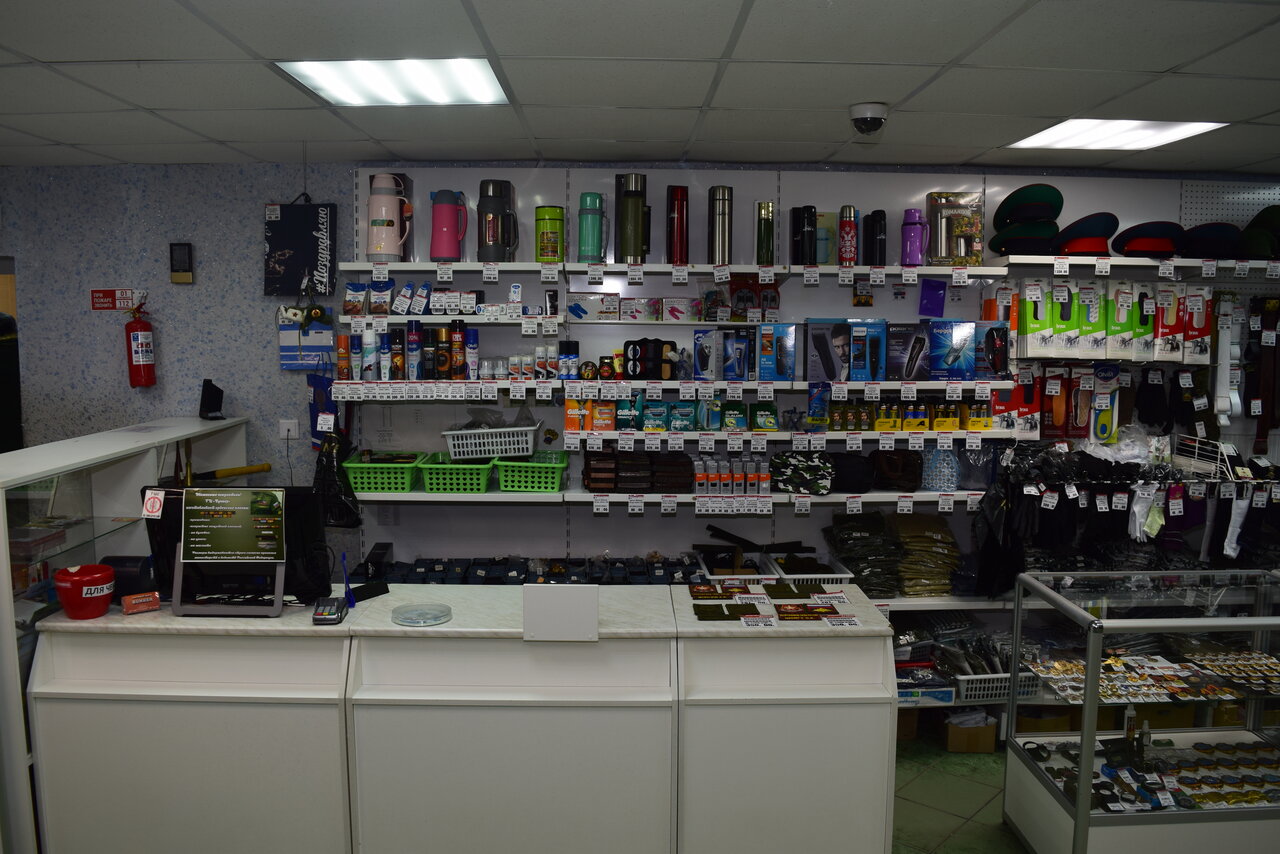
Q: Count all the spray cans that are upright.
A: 12